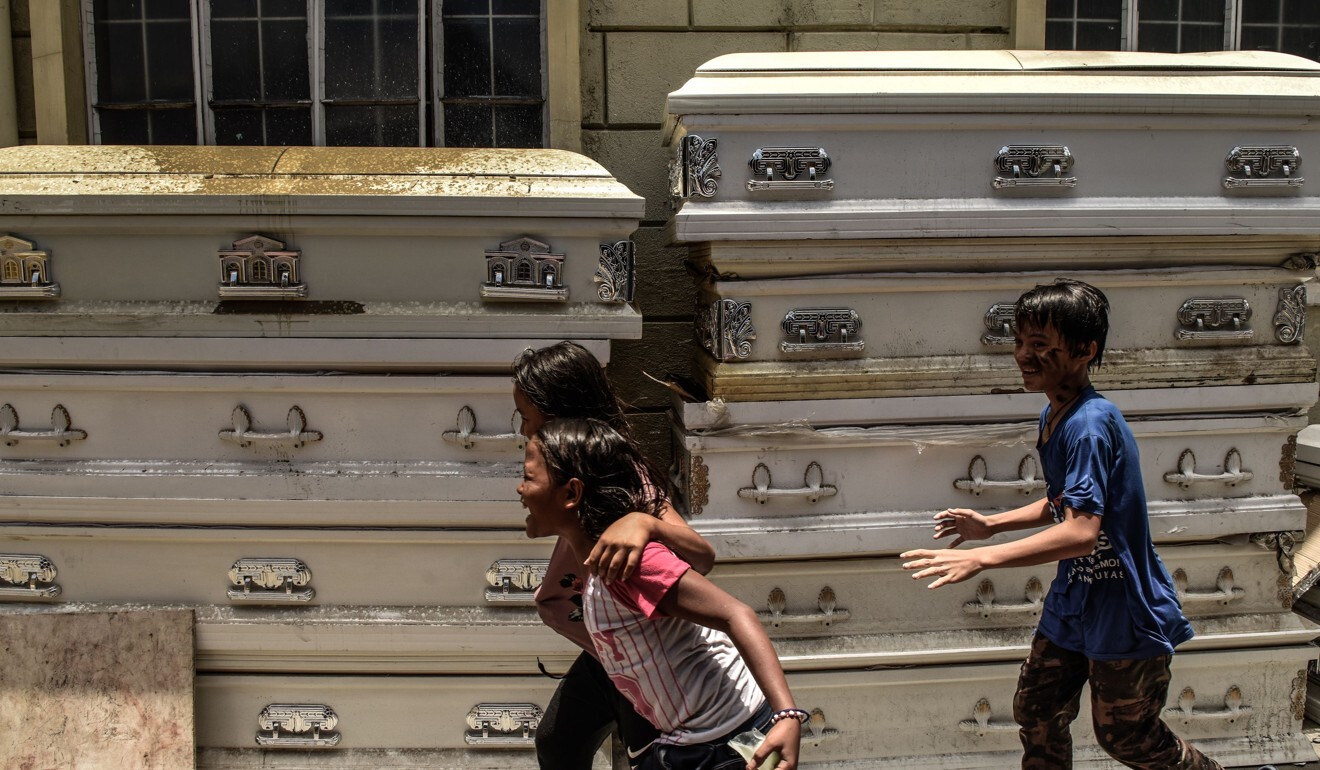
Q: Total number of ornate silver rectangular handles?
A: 11